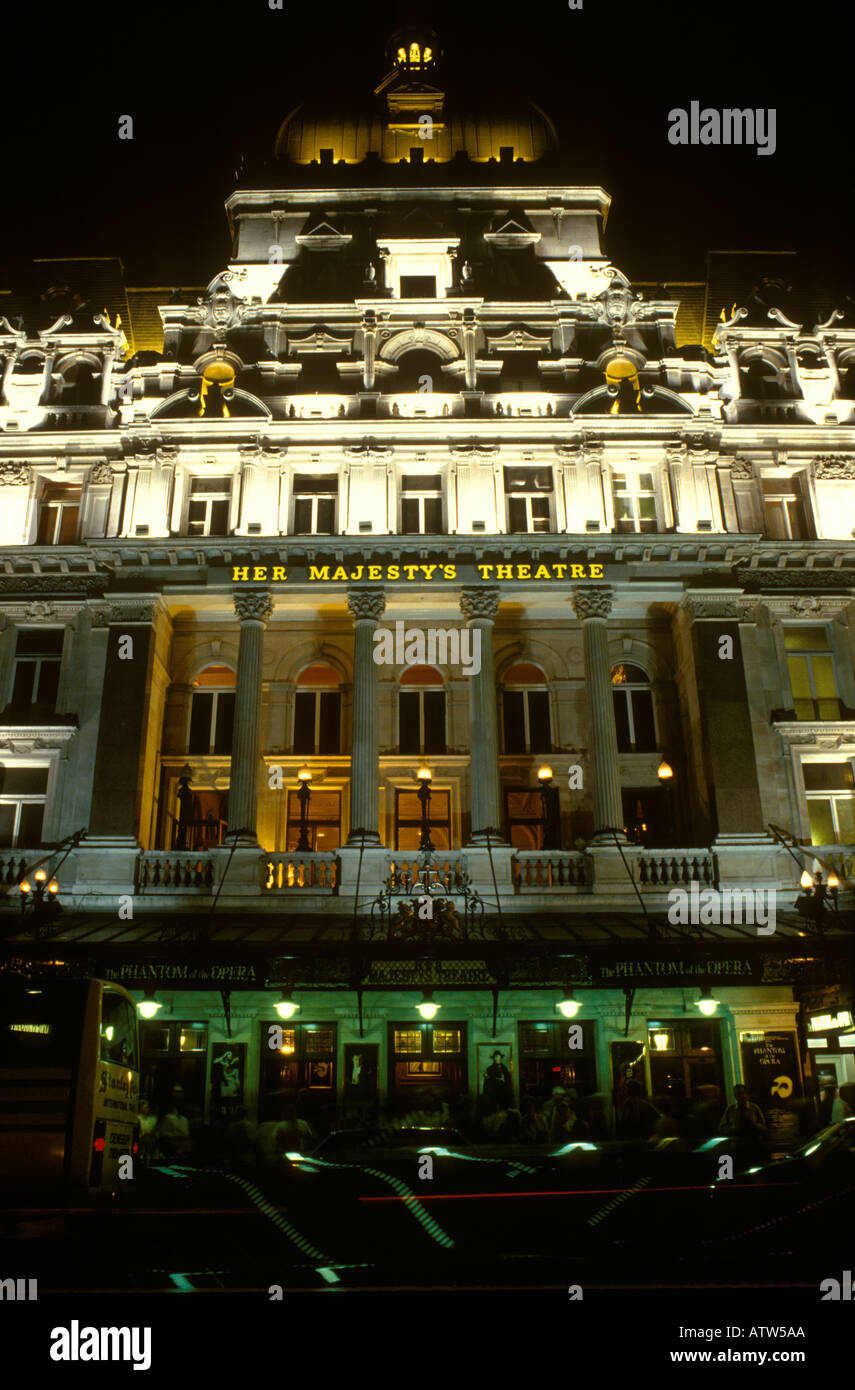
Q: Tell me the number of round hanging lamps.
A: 5